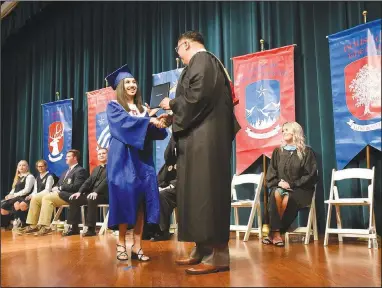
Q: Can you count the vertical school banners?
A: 5